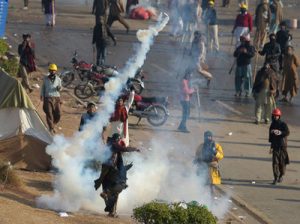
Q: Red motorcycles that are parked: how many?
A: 3